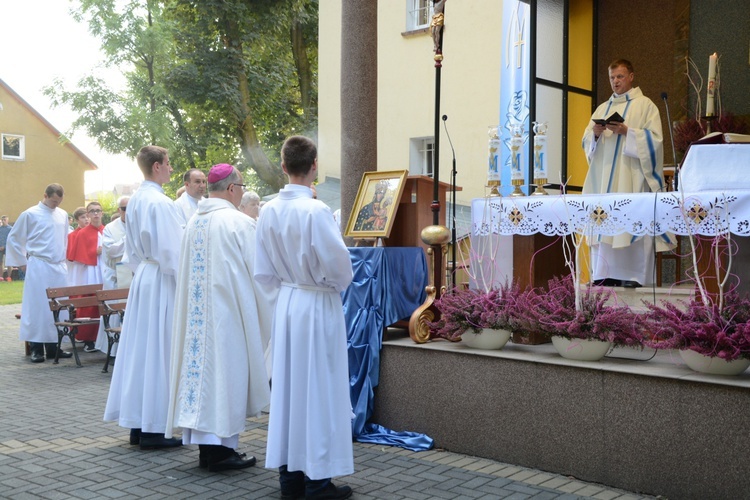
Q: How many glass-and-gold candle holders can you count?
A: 3